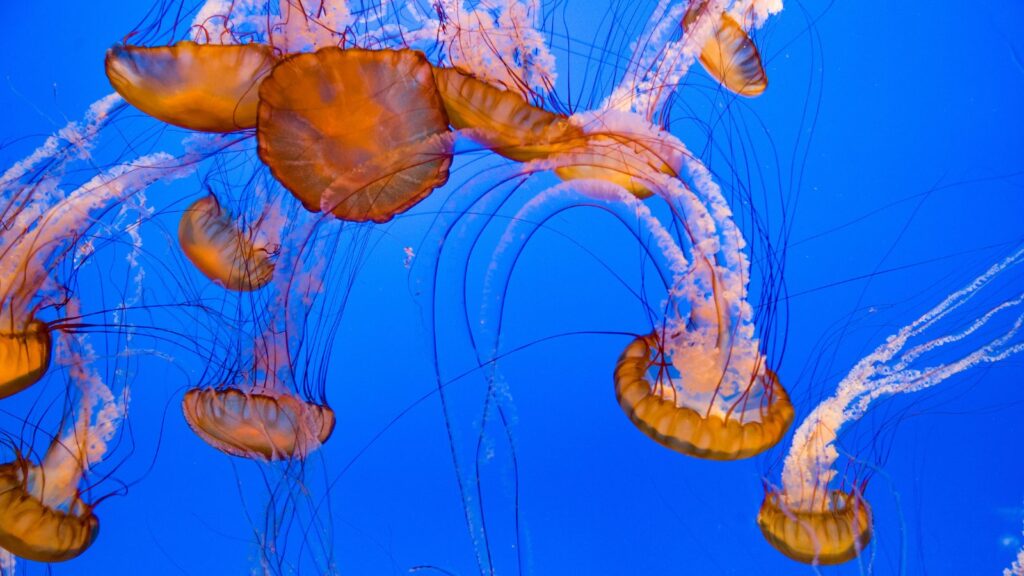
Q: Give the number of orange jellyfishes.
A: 11